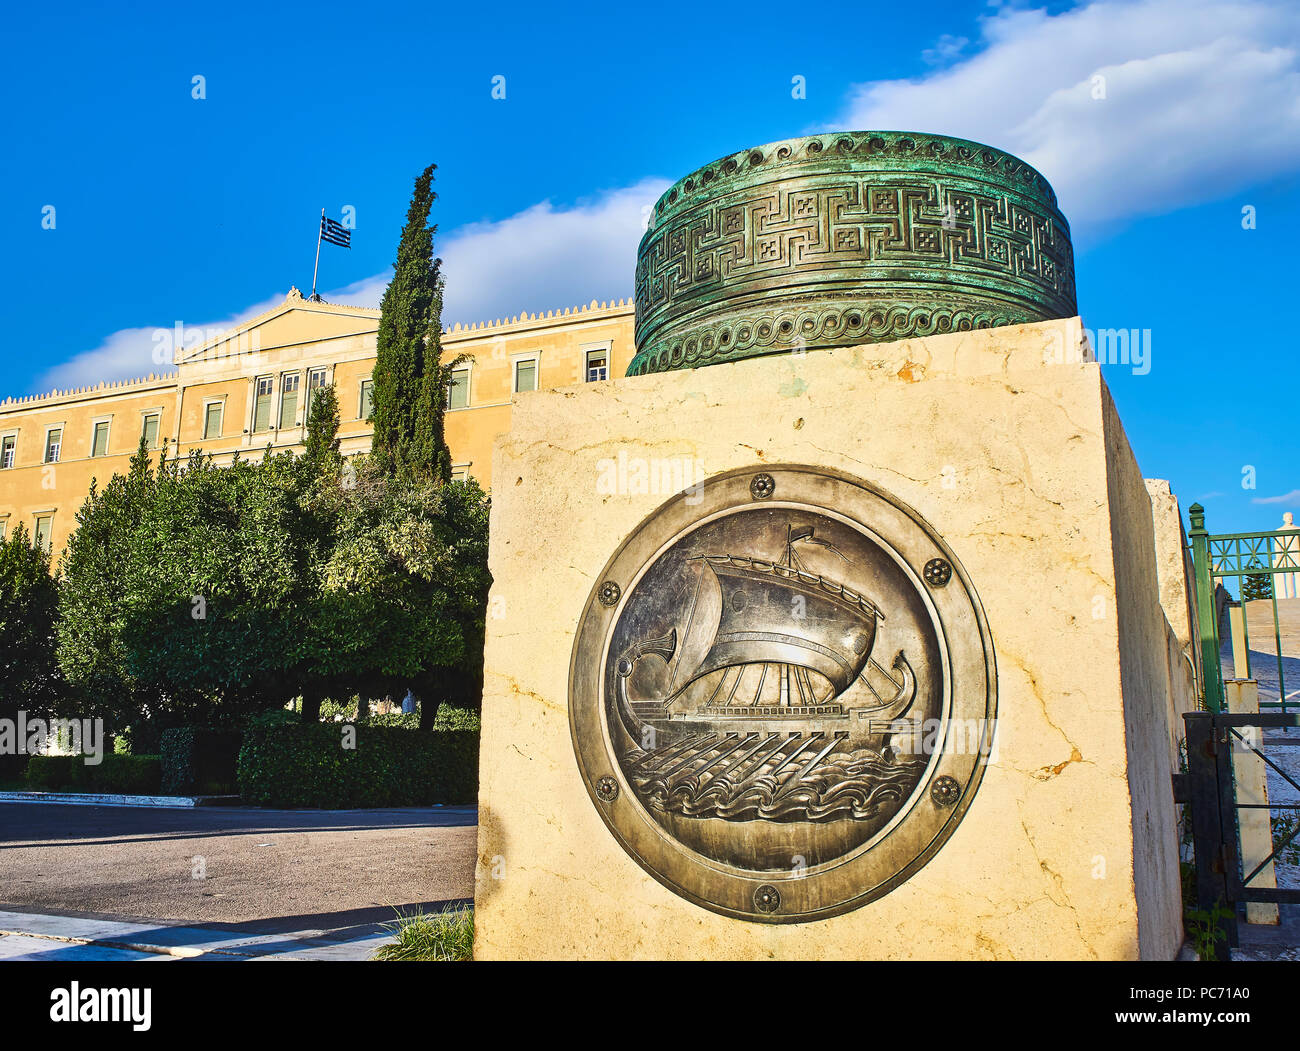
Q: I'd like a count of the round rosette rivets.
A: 6